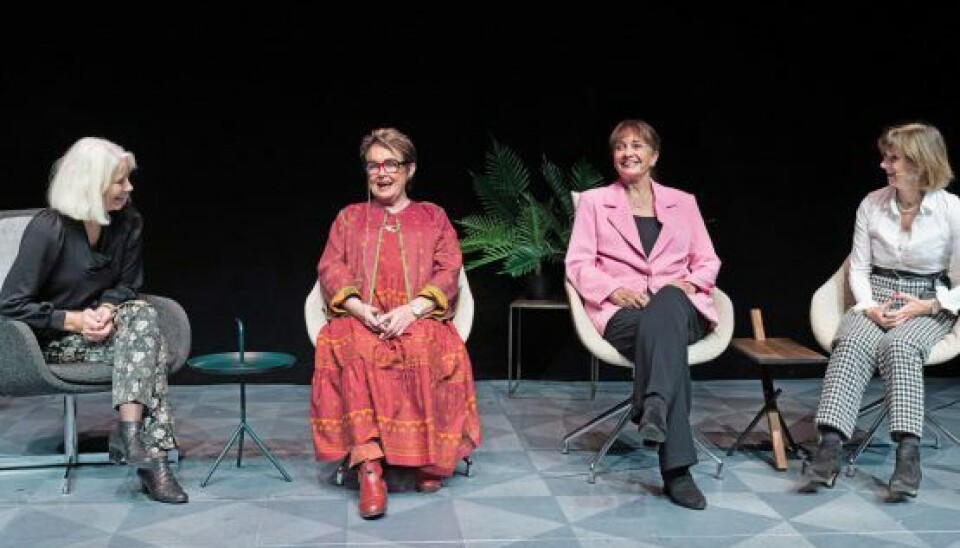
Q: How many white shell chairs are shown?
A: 3